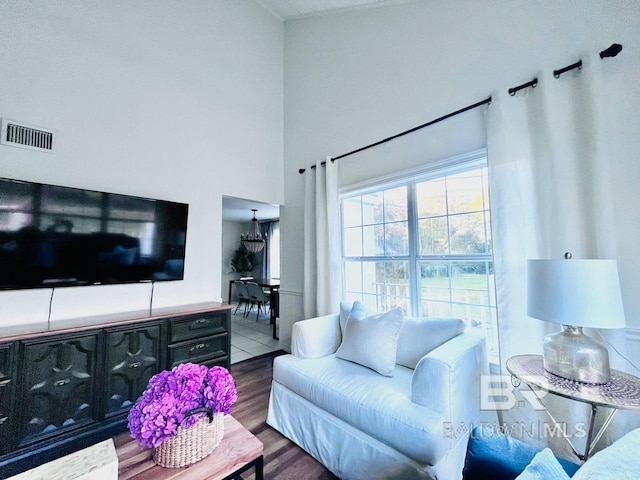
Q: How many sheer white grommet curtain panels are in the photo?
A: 2